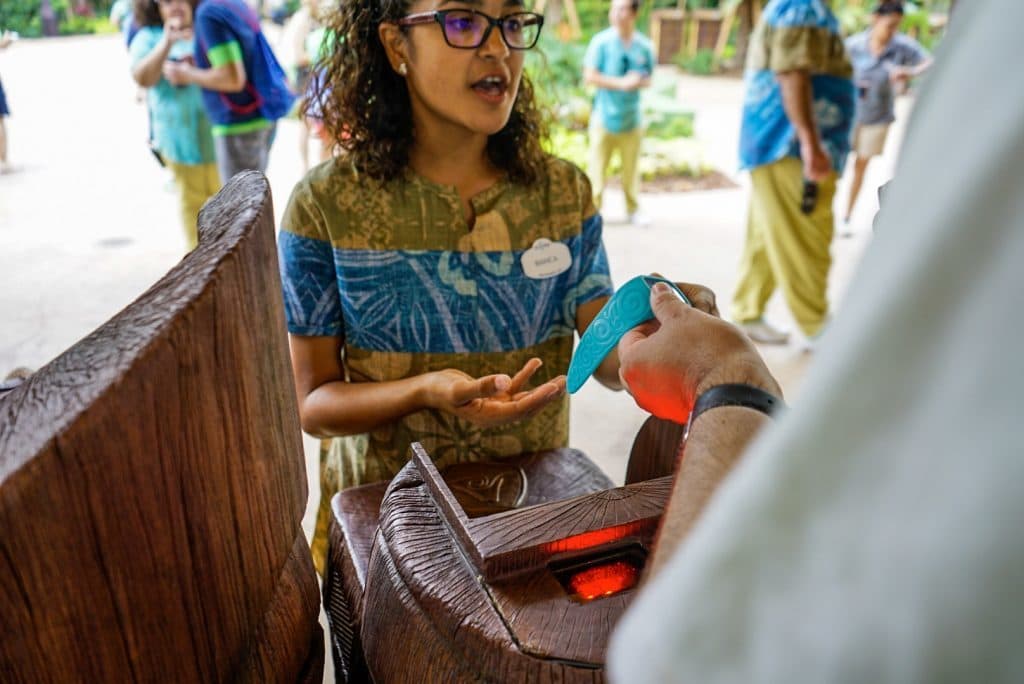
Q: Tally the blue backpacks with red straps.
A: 1